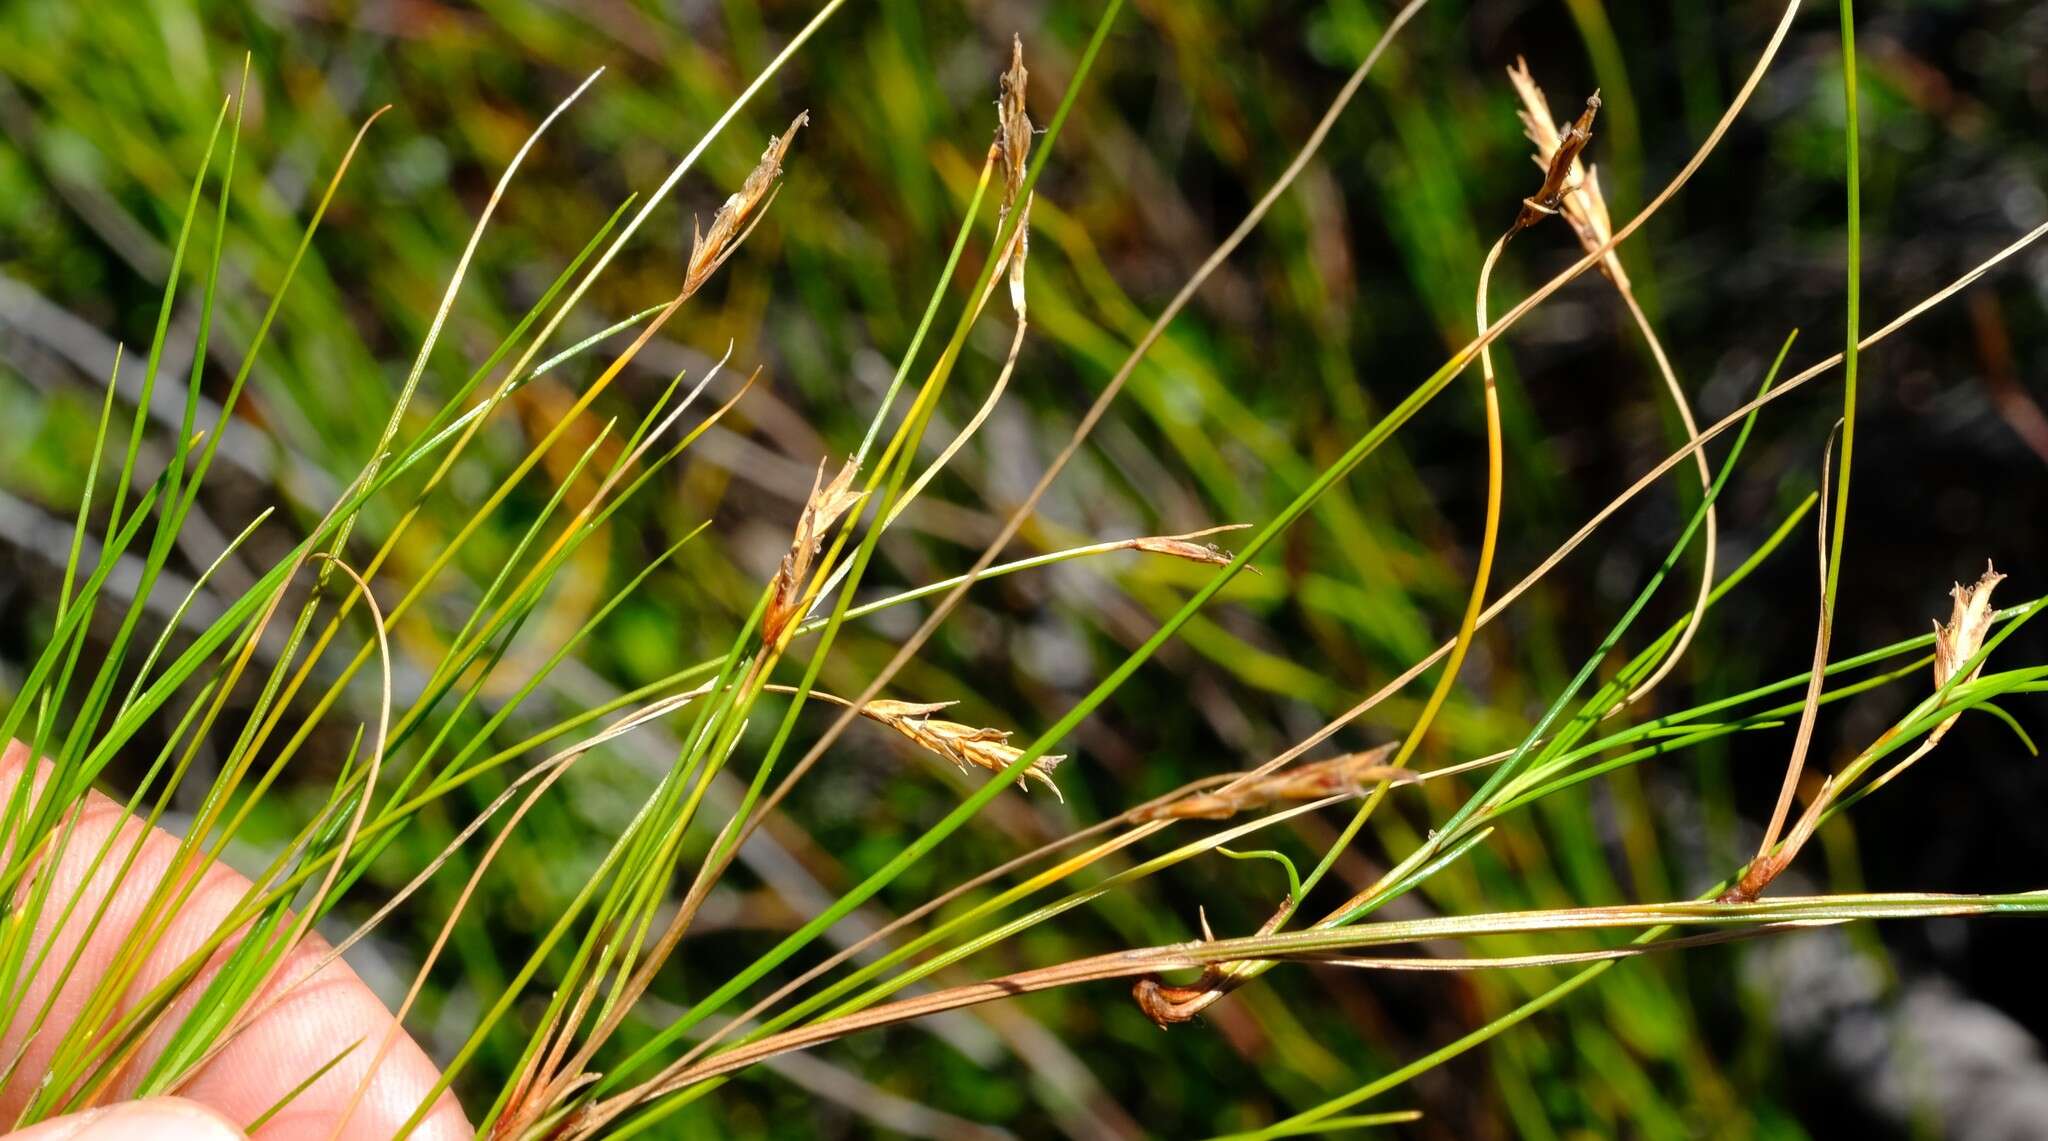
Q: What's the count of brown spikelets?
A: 9